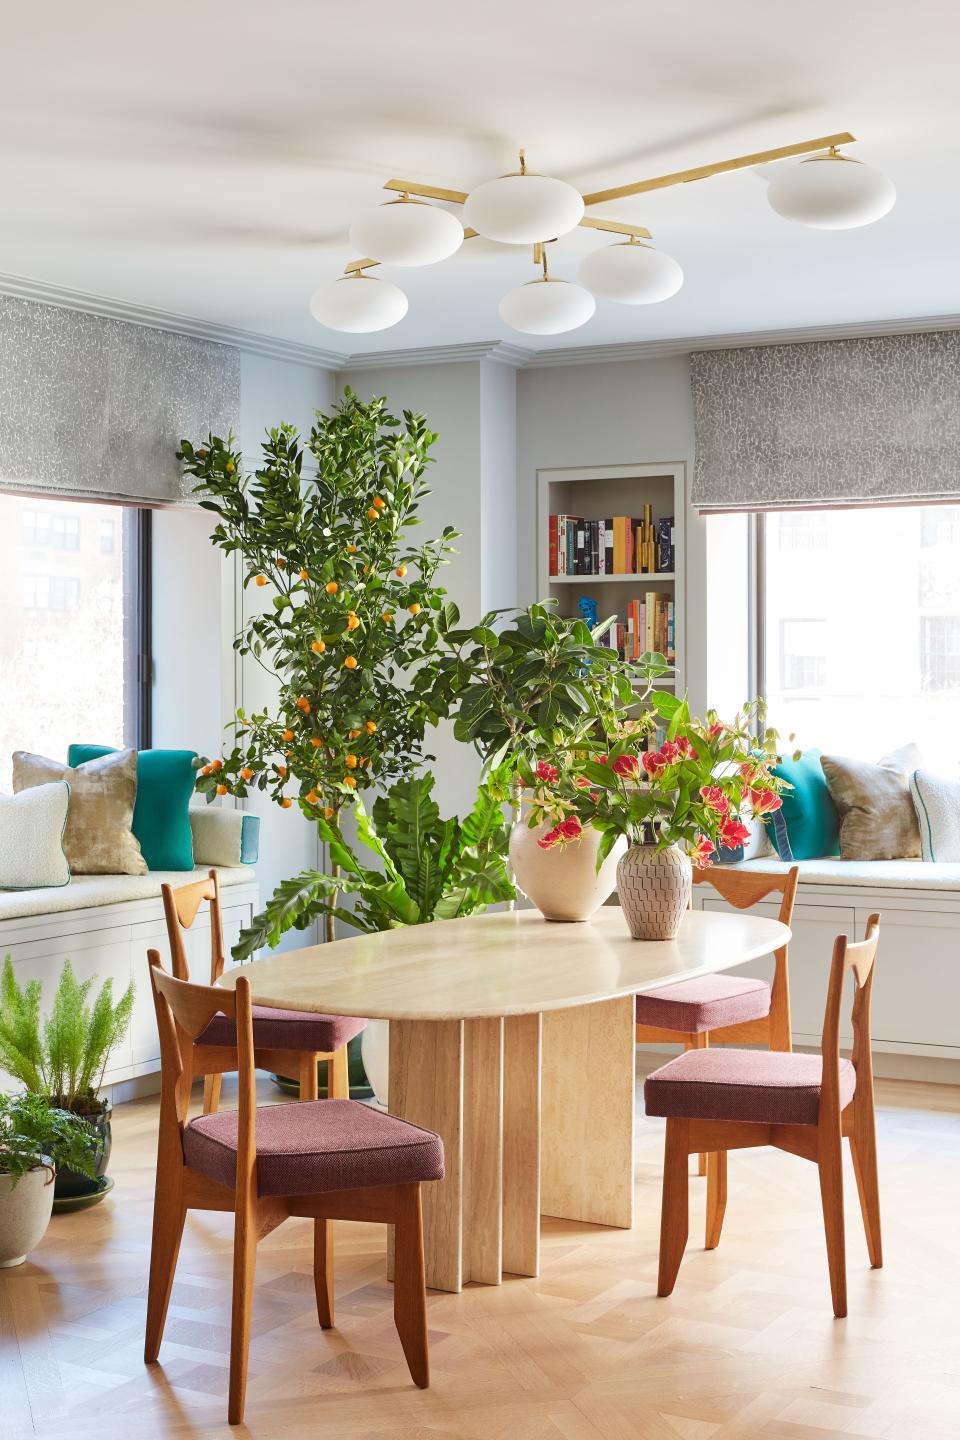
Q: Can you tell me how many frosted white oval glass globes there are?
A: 6